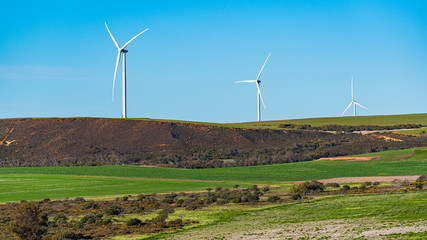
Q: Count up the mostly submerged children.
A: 0